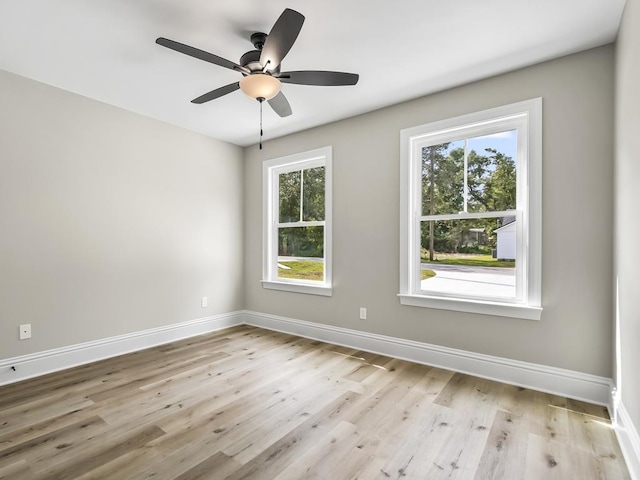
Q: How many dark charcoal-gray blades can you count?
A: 5